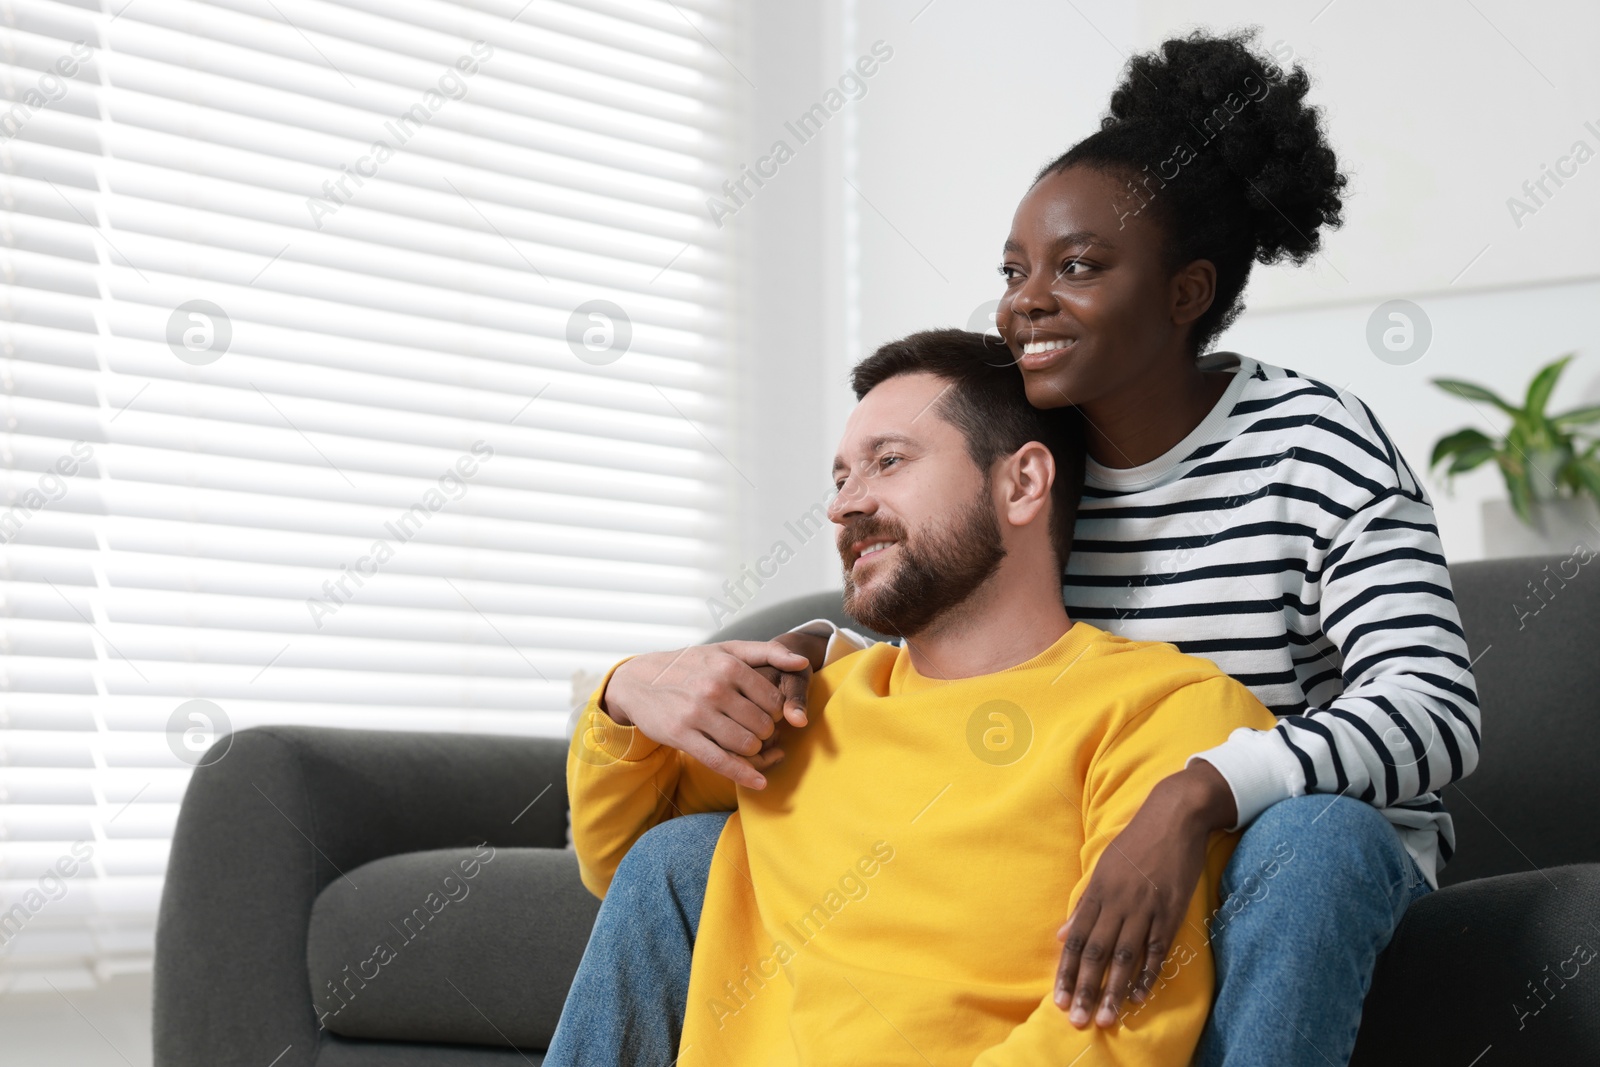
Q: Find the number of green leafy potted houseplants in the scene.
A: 1